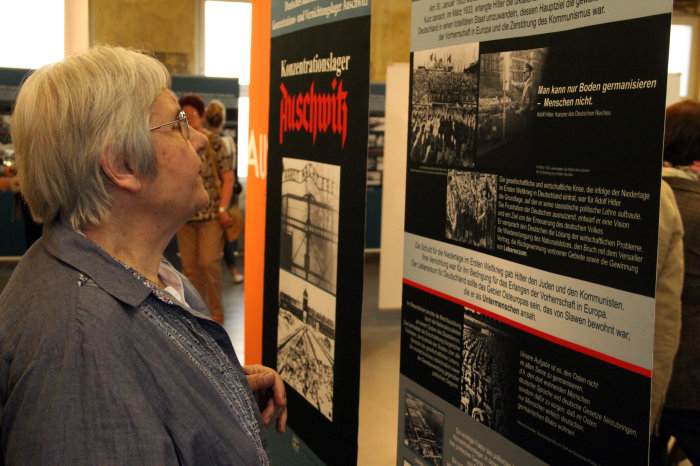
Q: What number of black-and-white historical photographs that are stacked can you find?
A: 2